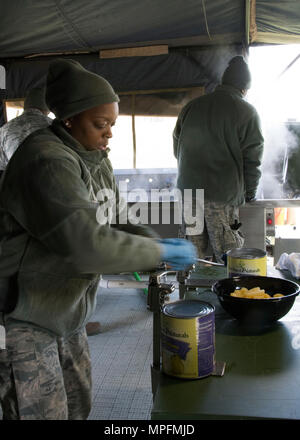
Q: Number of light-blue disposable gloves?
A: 1